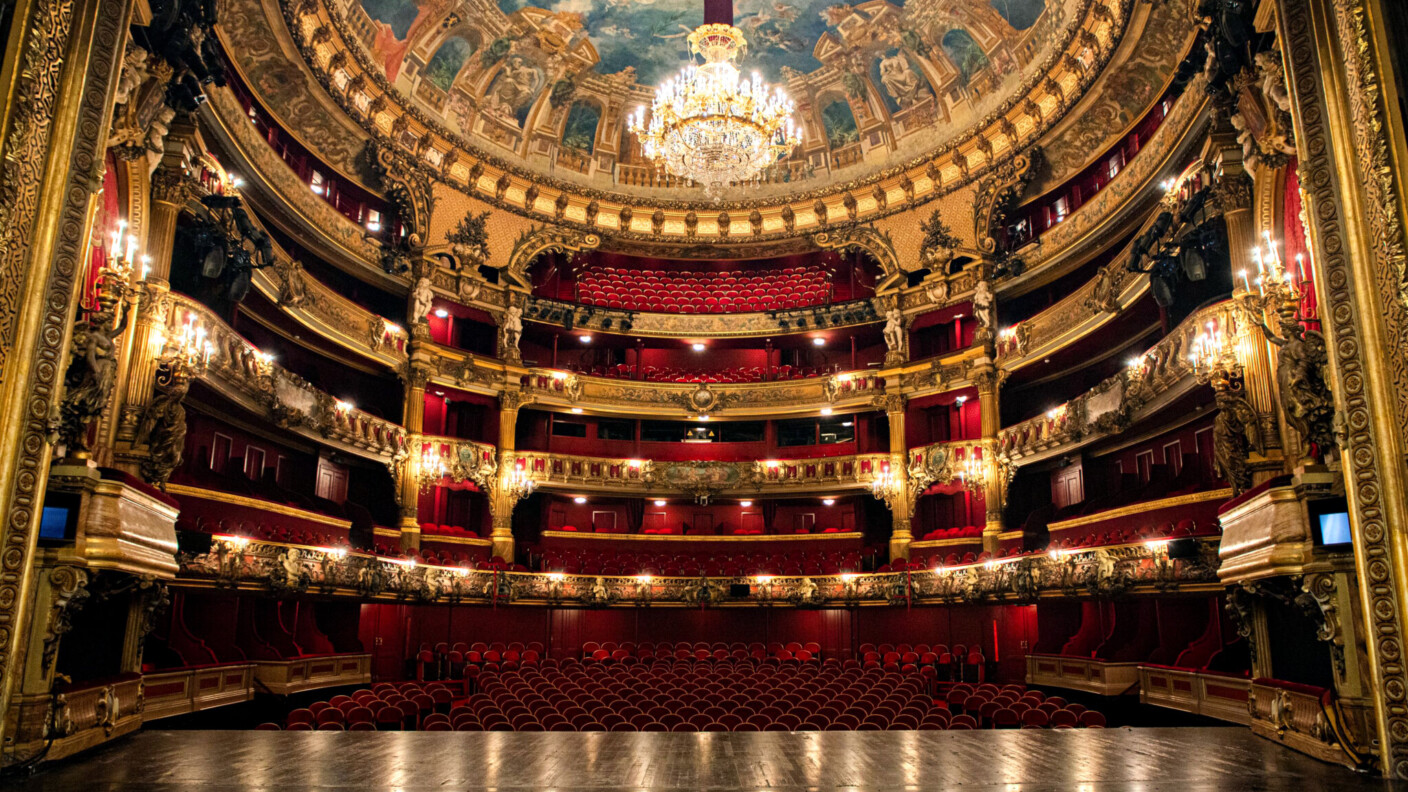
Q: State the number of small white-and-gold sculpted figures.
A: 4